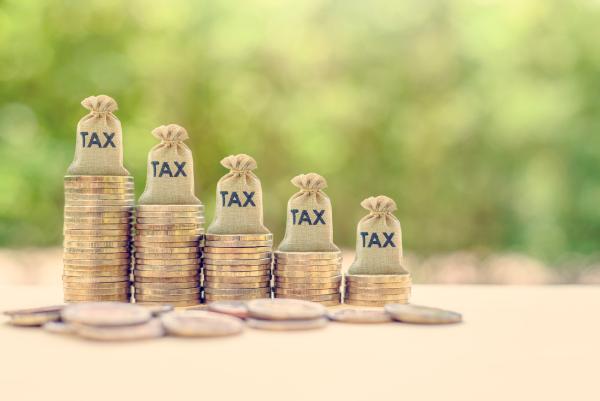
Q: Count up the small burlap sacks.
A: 5